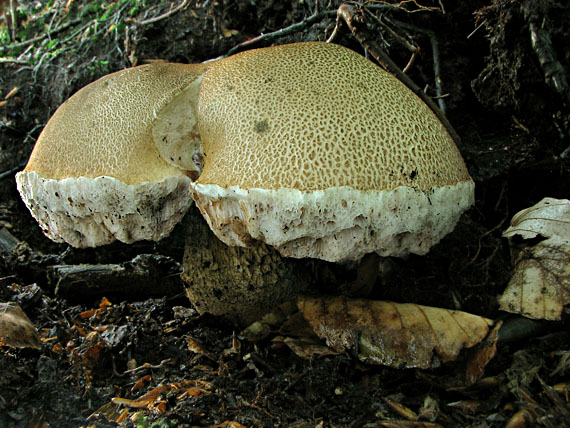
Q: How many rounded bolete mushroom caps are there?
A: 2